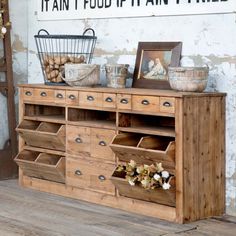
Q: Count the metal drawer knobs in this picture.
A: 13